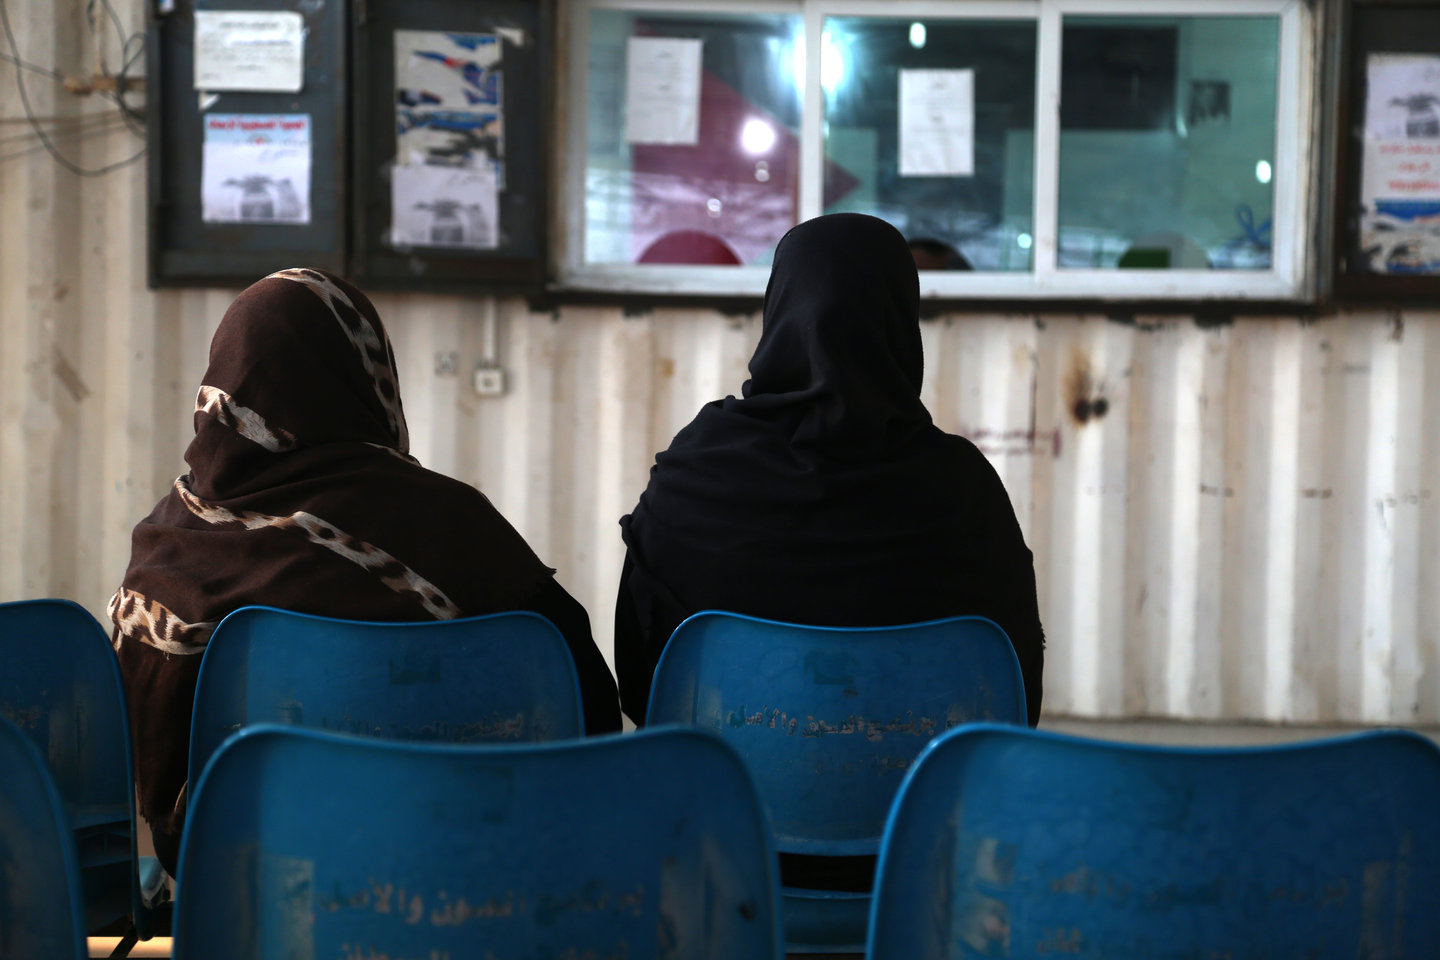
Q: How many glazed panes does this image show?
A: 3